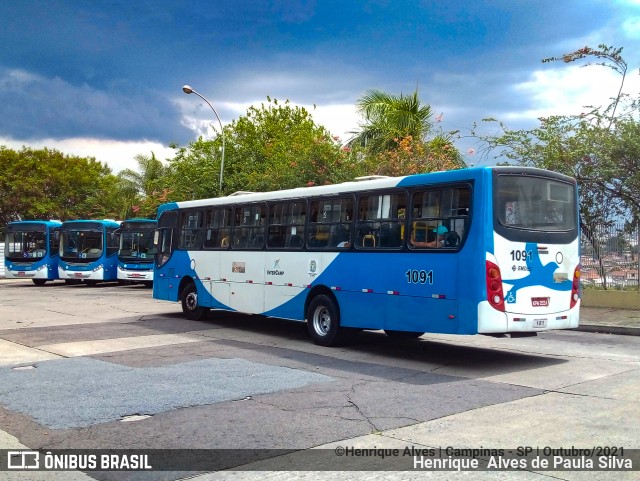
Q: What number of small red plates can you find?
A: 4